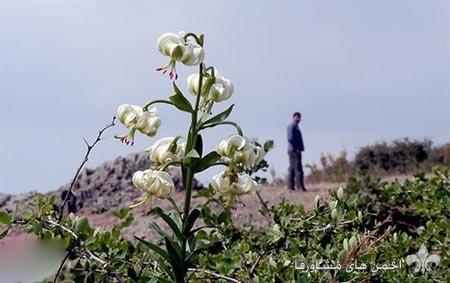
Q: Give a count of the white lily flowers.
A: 7